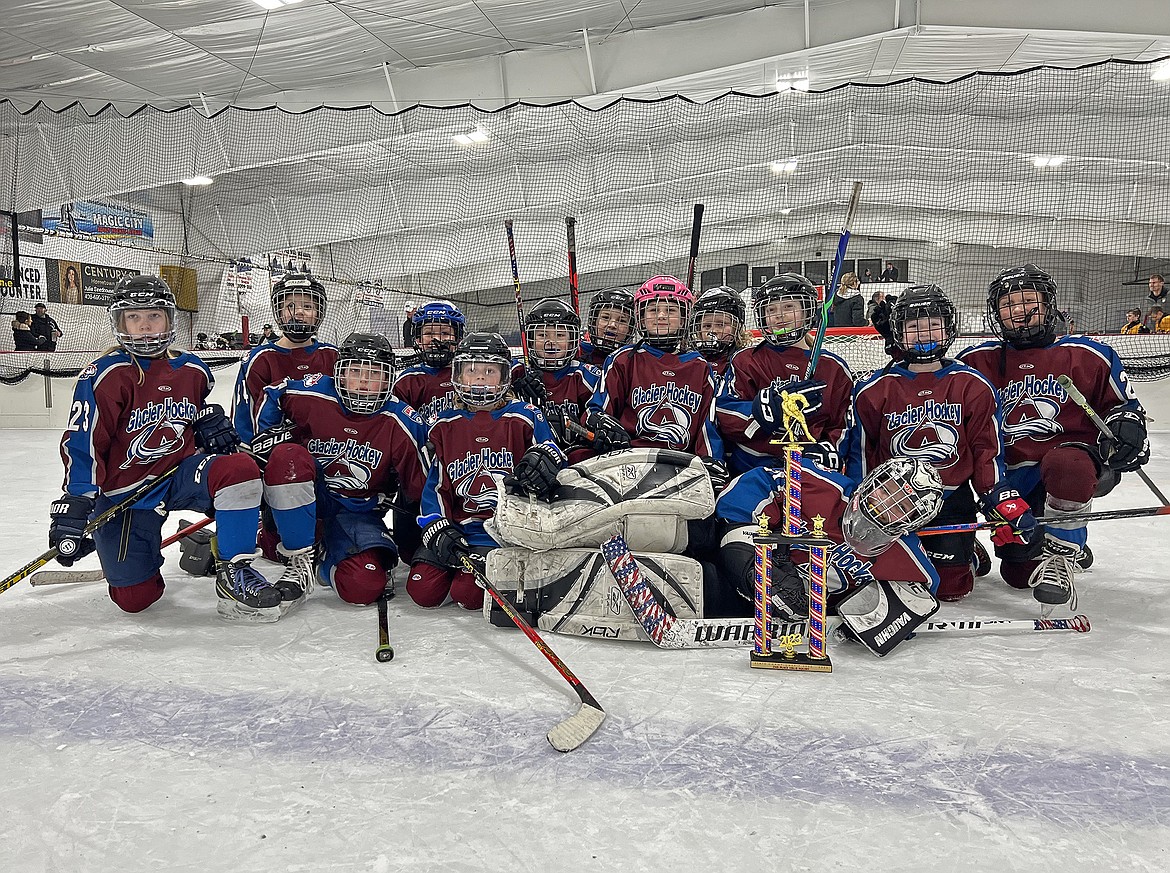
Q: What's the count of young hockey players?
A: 13